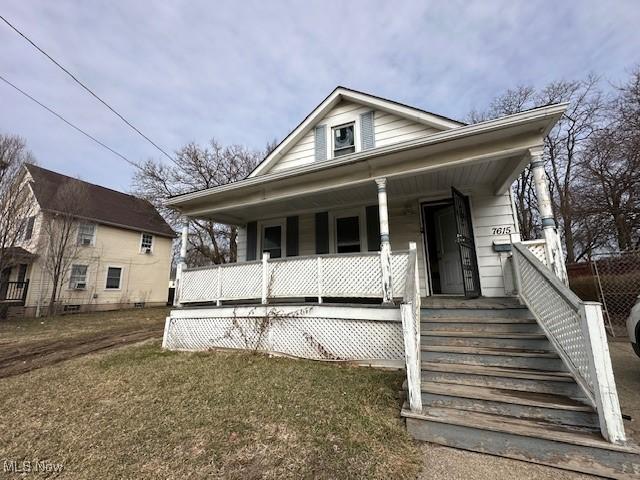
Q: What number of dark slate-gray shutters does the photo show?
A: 4